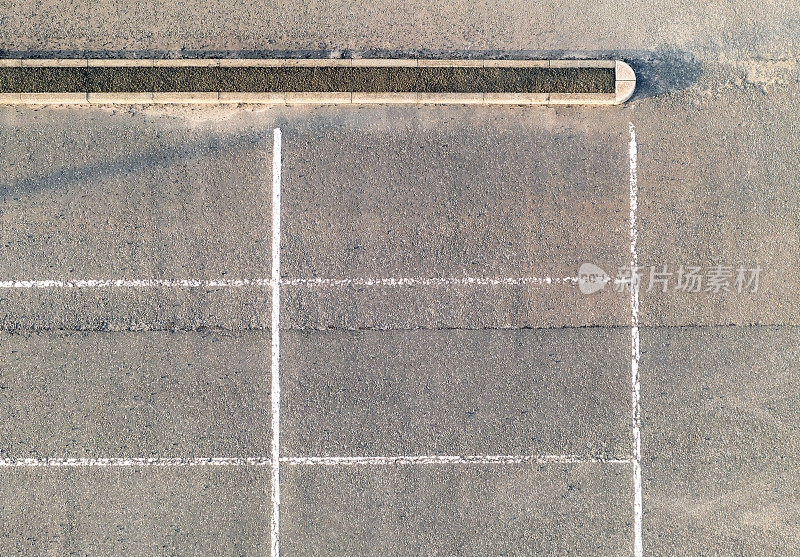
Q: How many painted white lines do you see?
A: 4